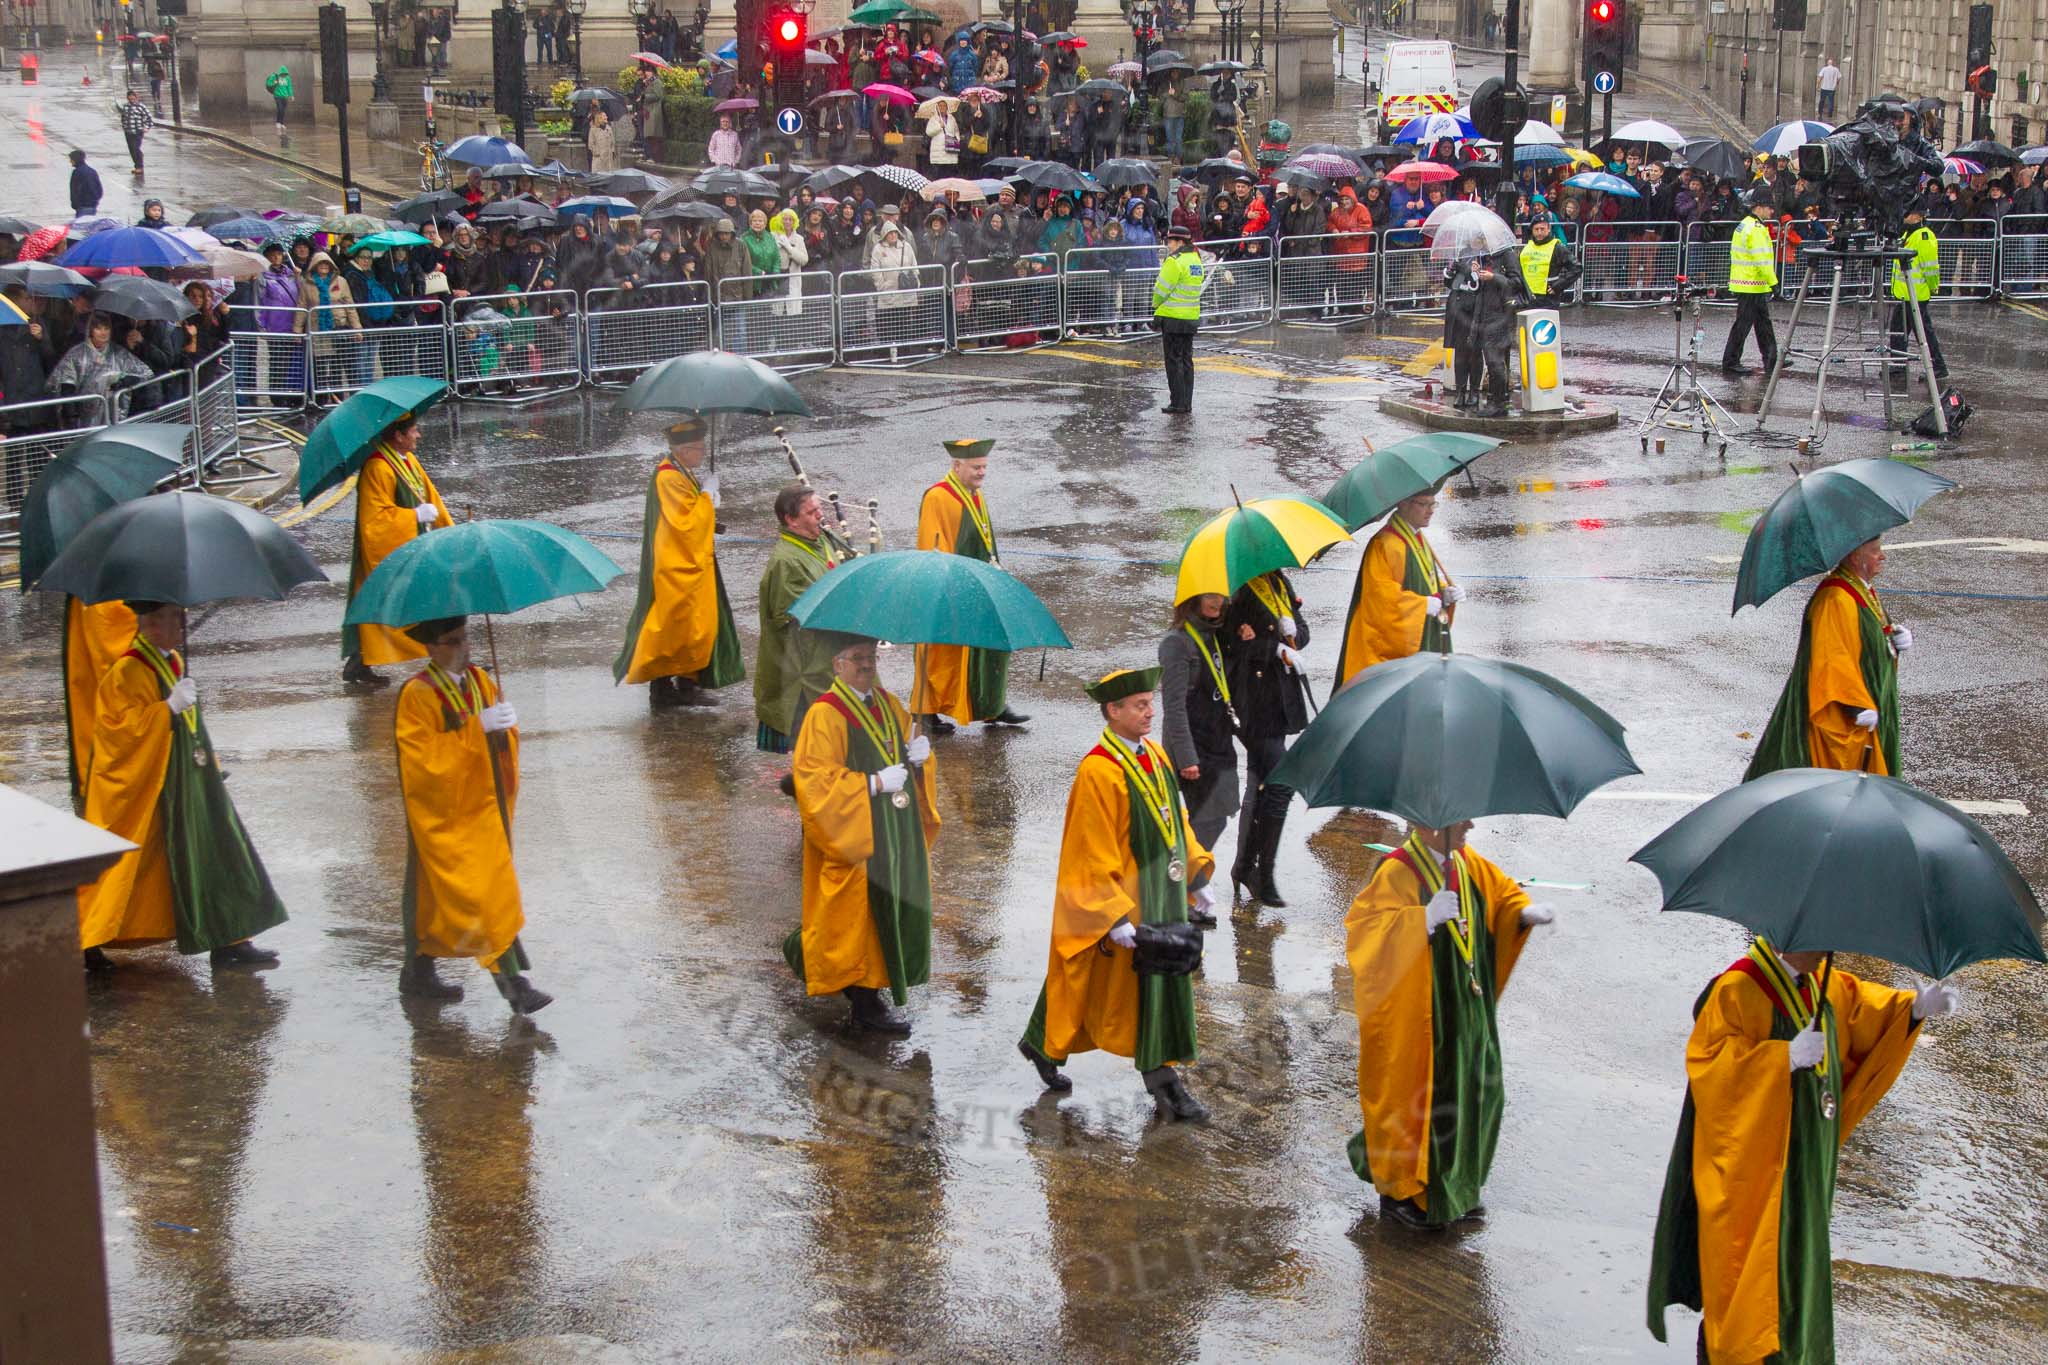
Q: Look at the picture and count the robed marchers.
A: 12